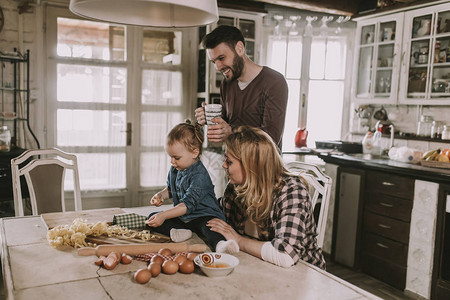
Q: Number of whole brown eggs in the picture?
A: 8